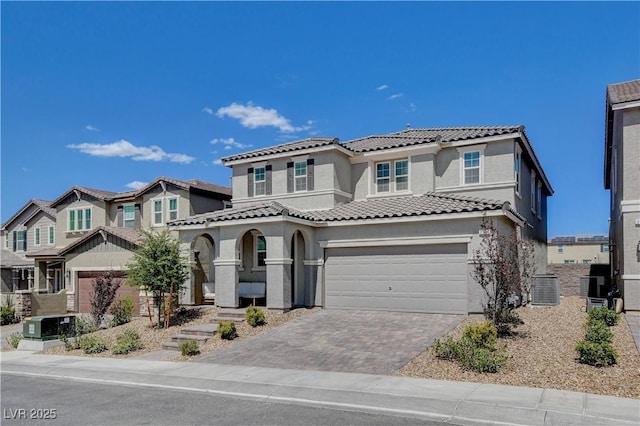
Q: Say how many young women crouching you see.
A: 0